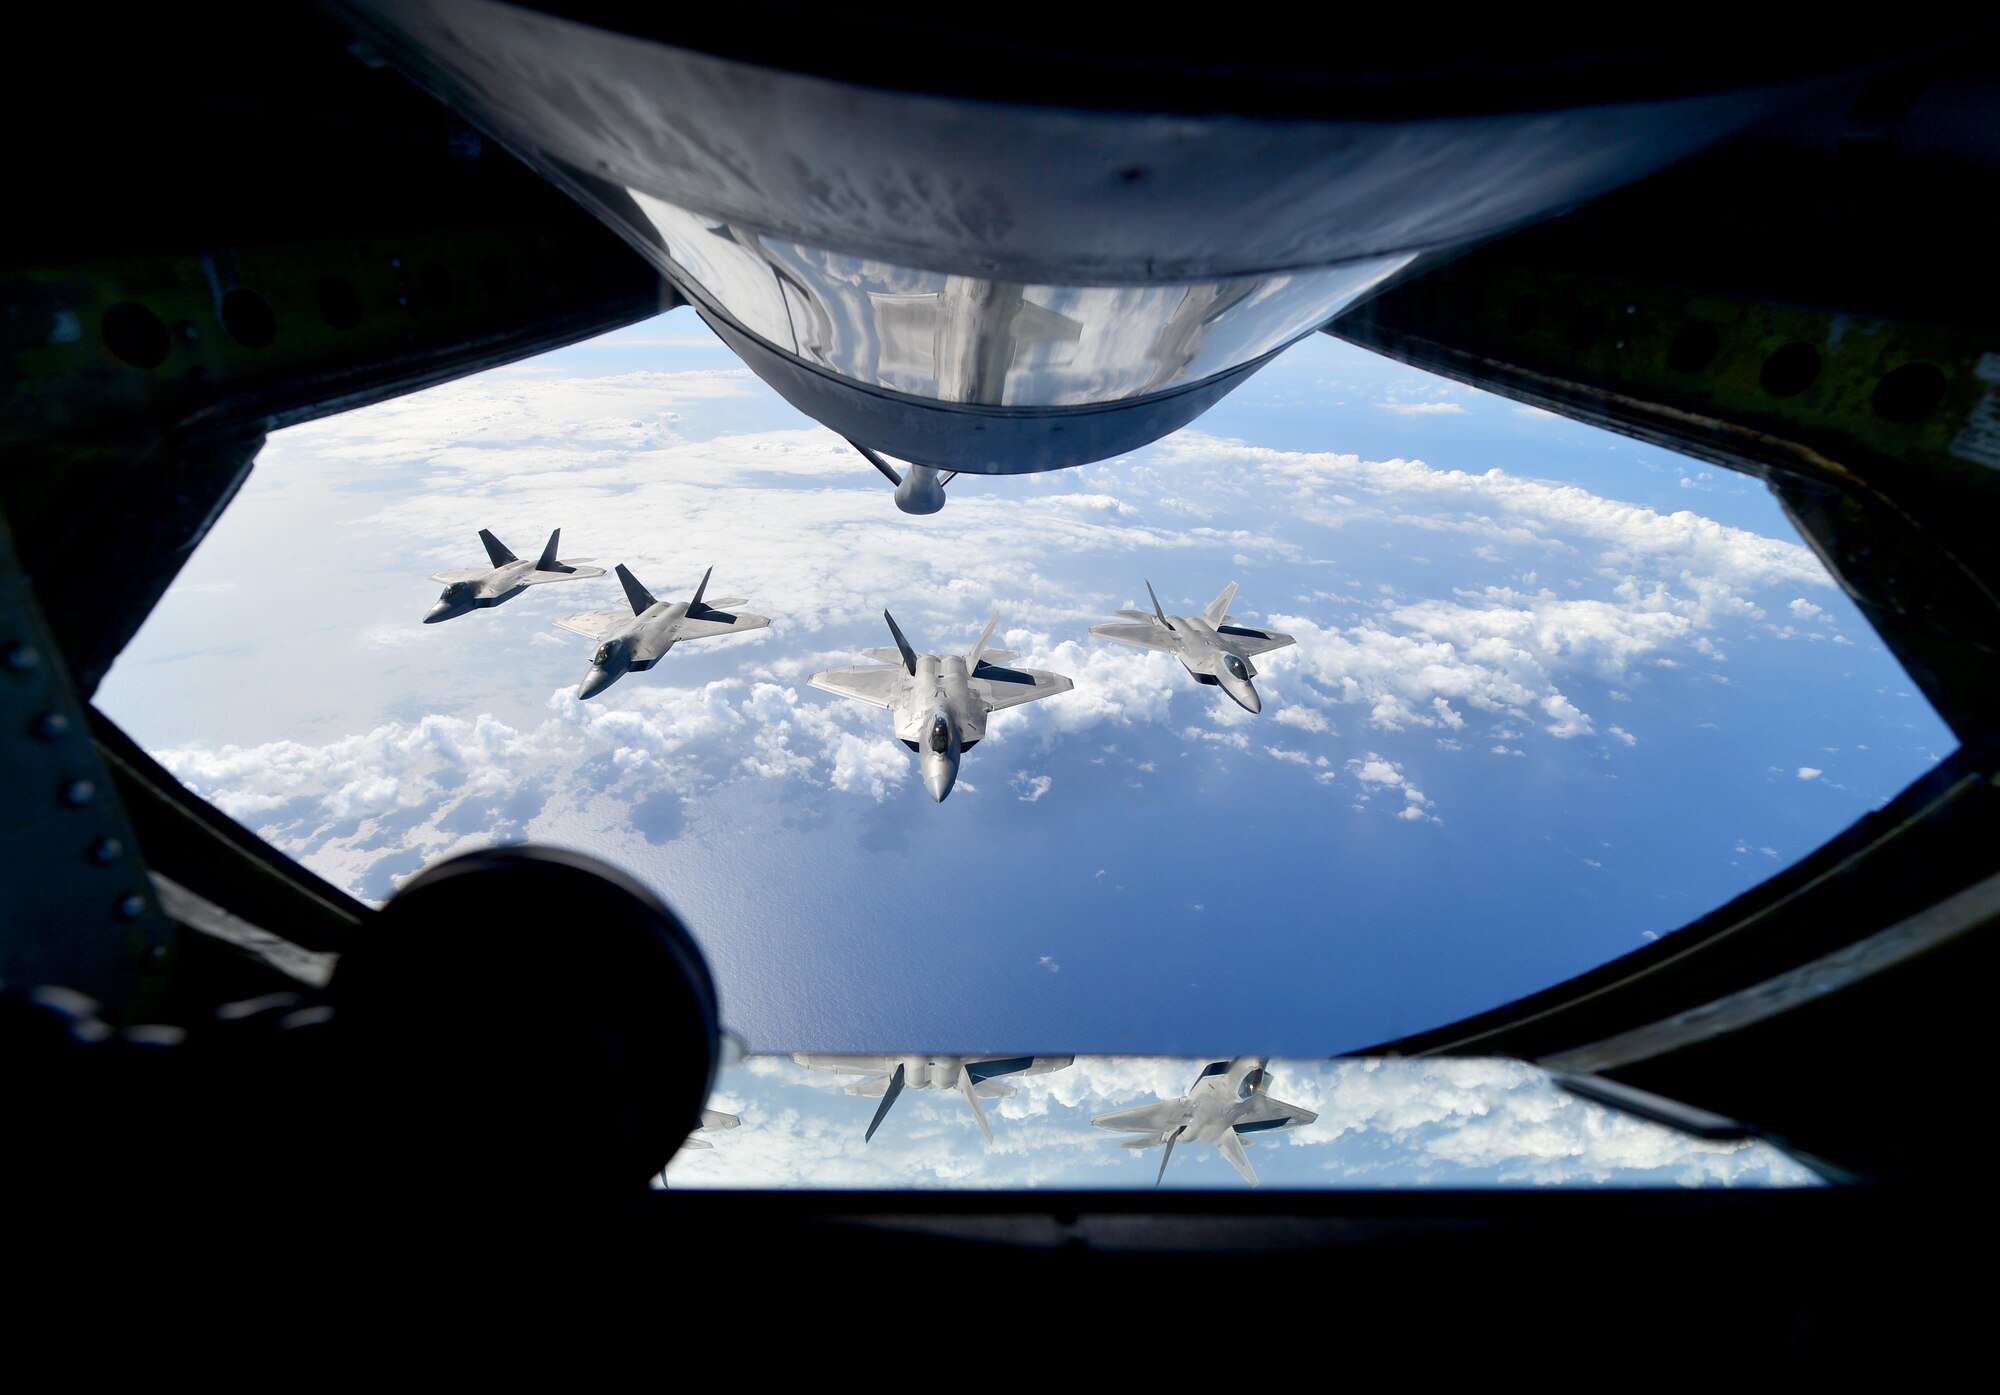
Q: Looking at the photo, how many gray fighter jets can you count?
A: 4